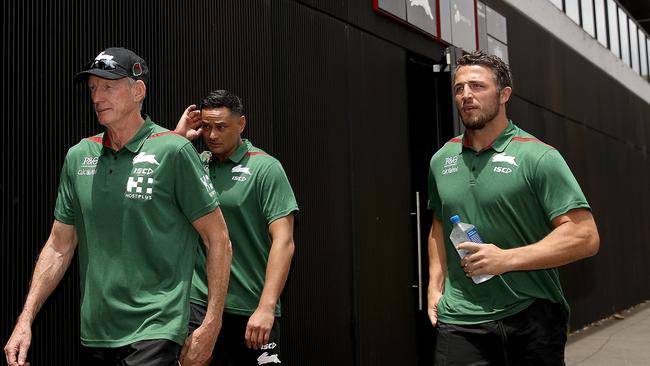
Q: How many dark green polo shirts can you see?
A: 3